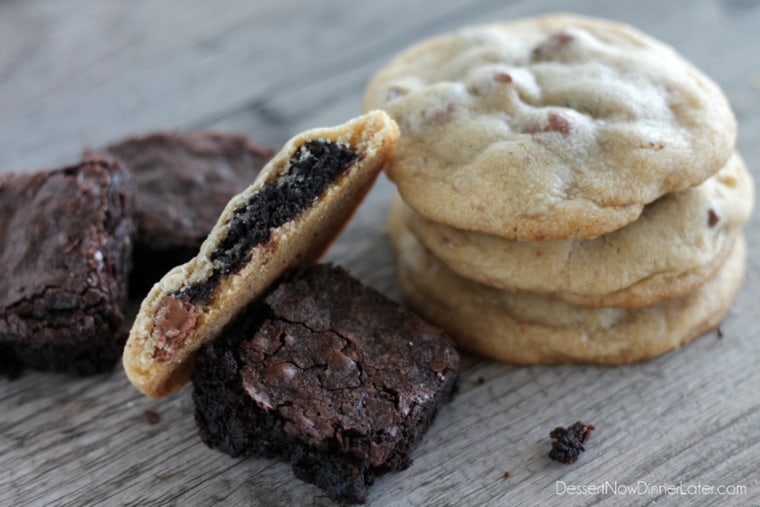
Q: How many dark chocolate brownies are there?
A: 3